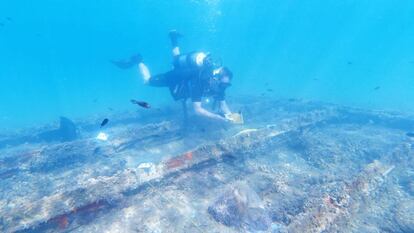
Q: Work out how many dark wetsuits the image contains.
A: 1